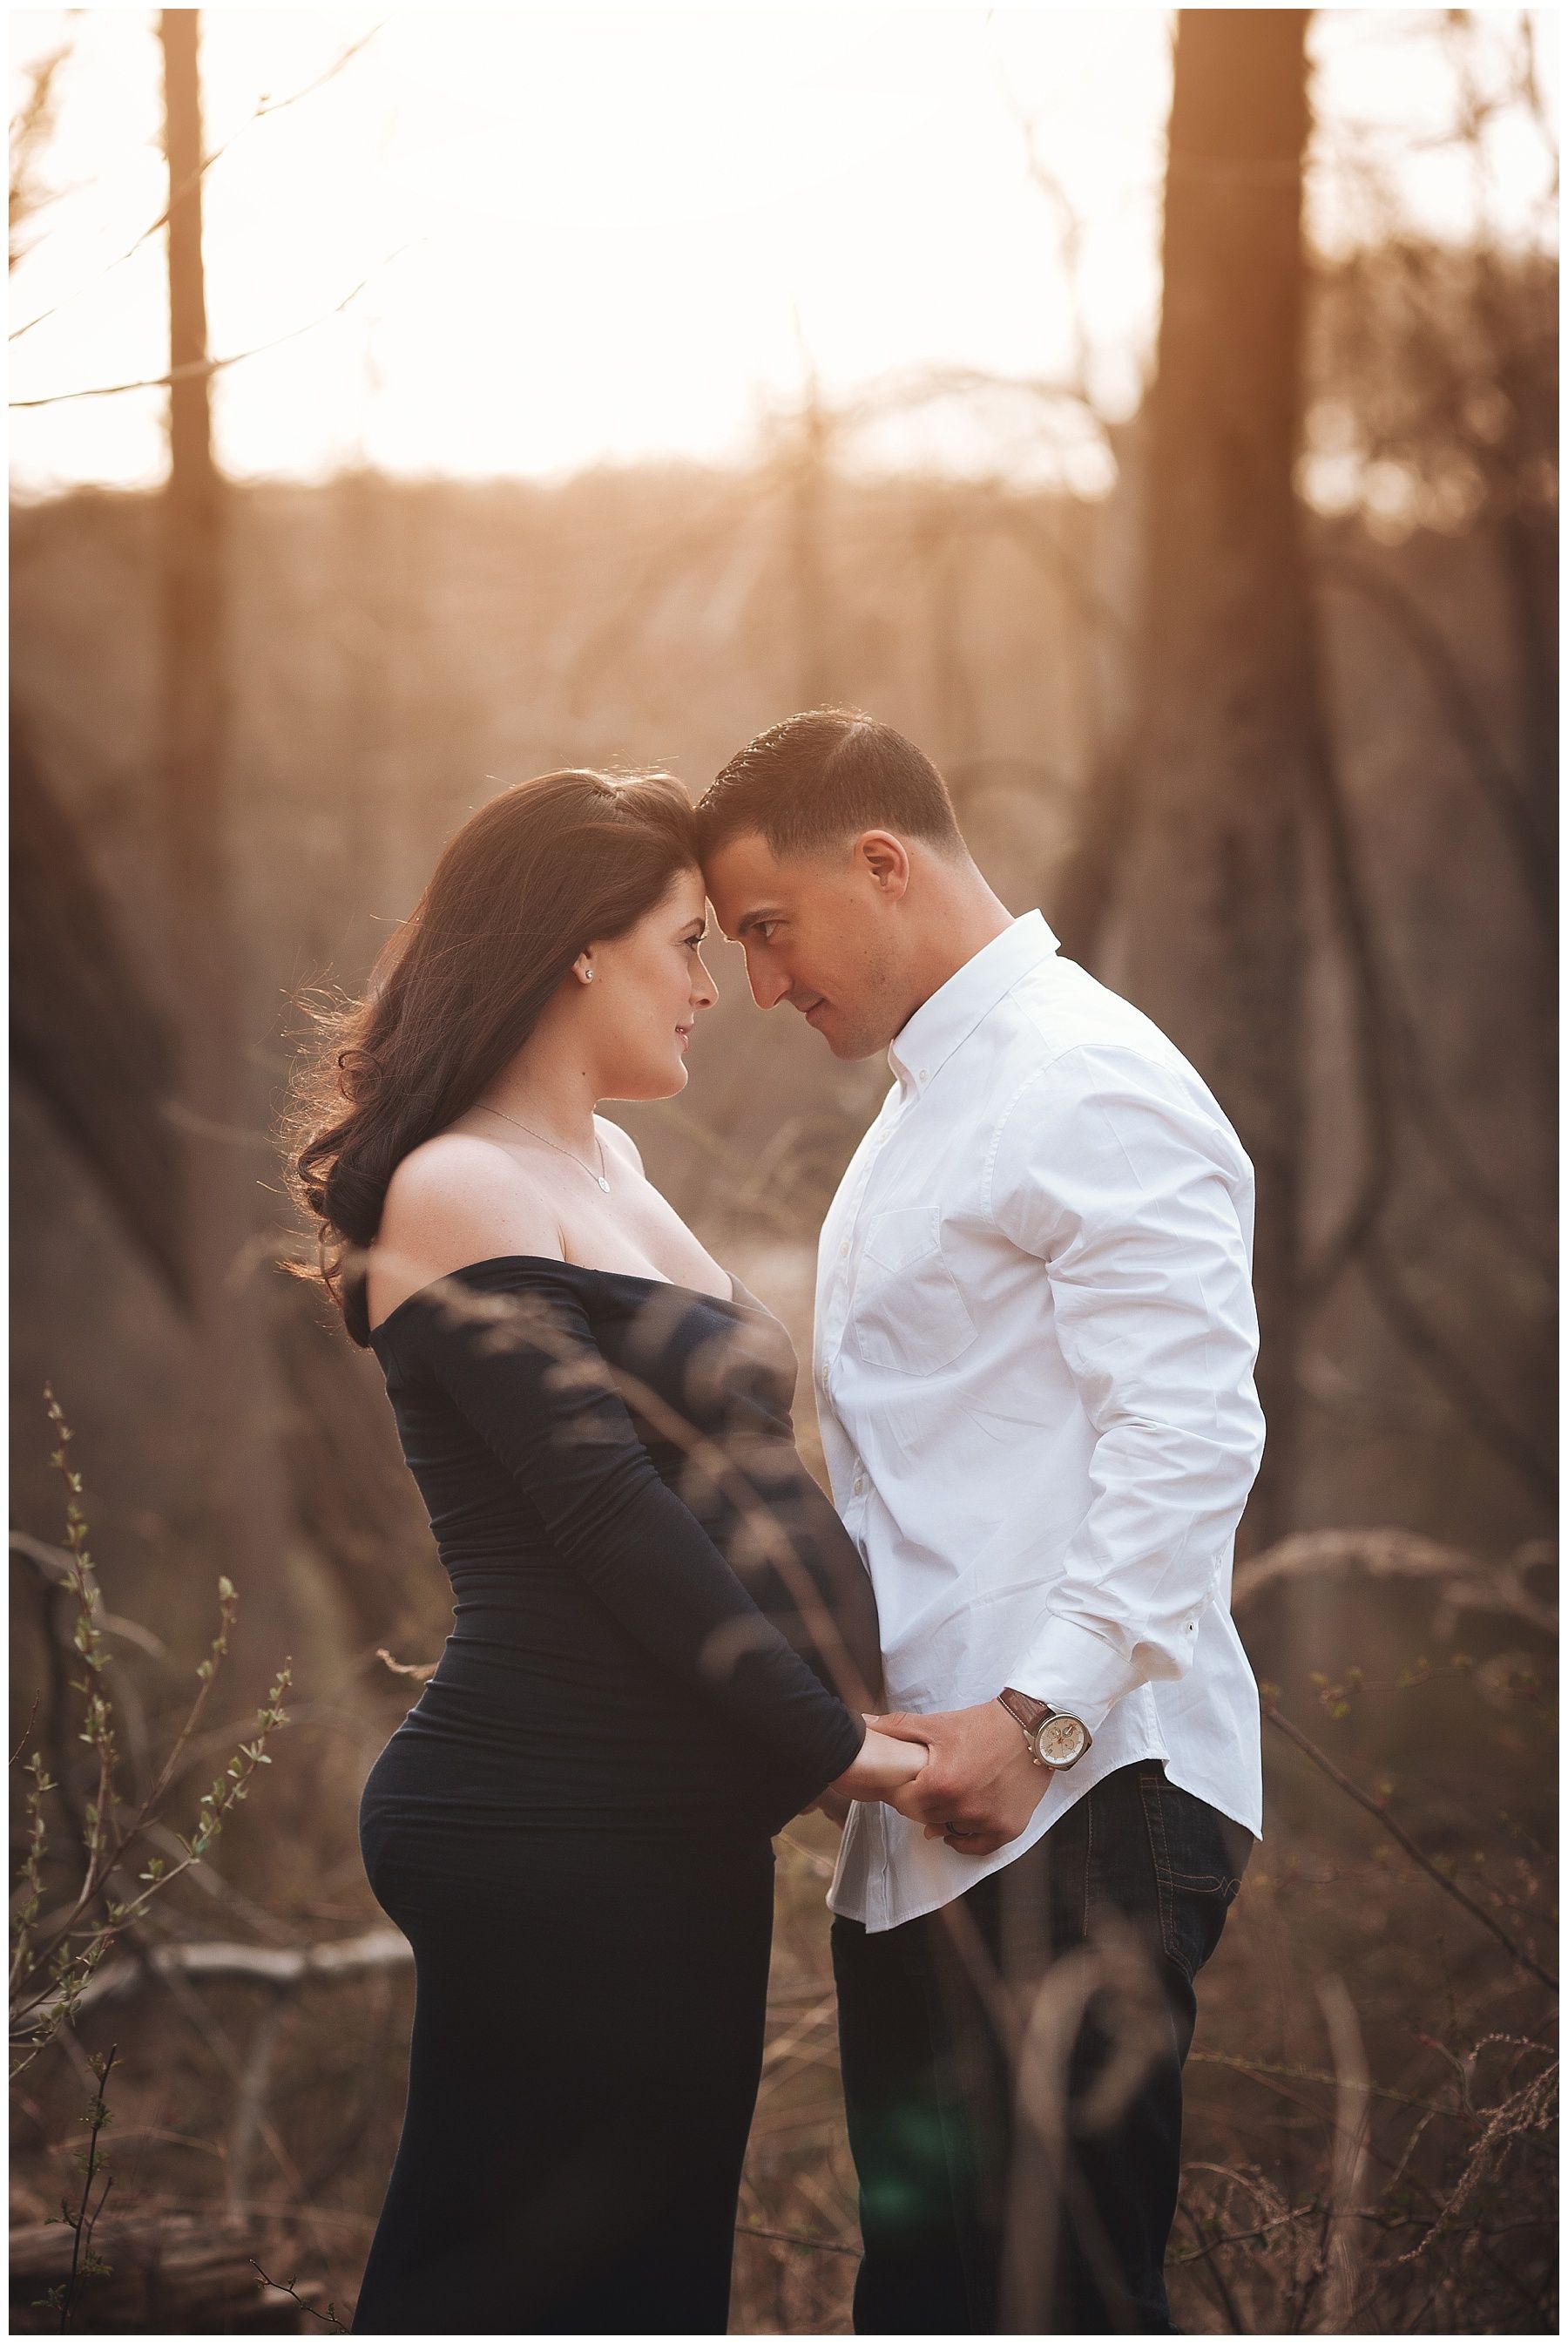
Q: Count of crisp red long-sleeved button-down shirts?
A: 0